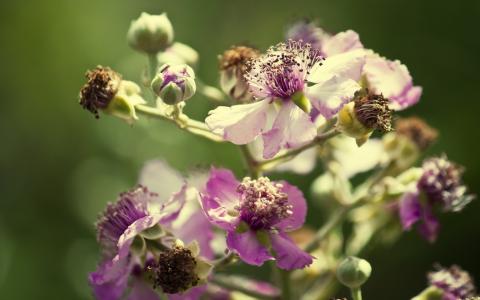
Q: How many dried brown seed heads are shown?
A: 5